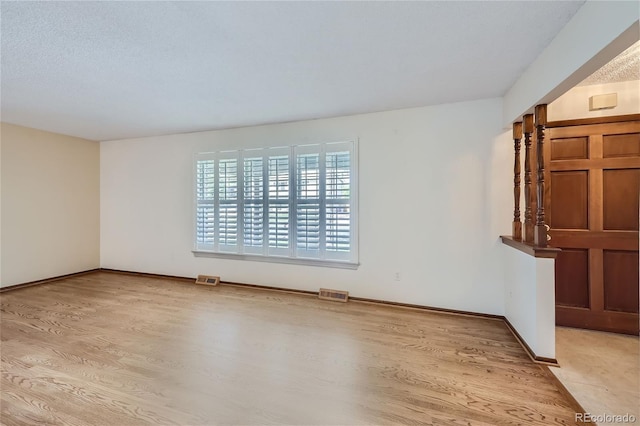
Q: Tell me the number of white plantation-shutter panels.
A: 6